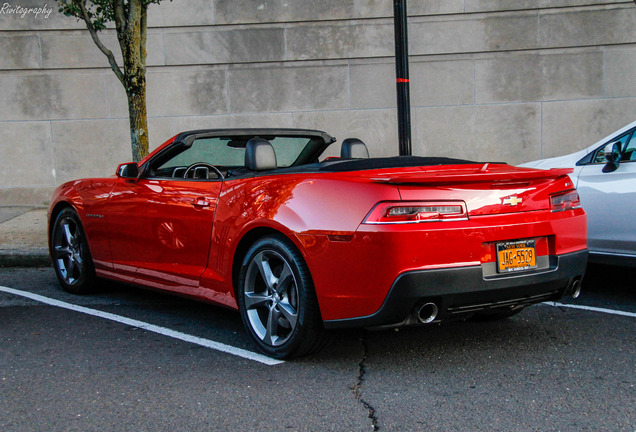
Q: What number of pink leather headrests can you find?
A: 0